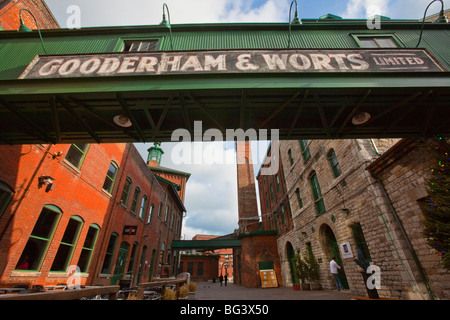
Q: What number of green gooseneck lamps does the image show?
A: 4